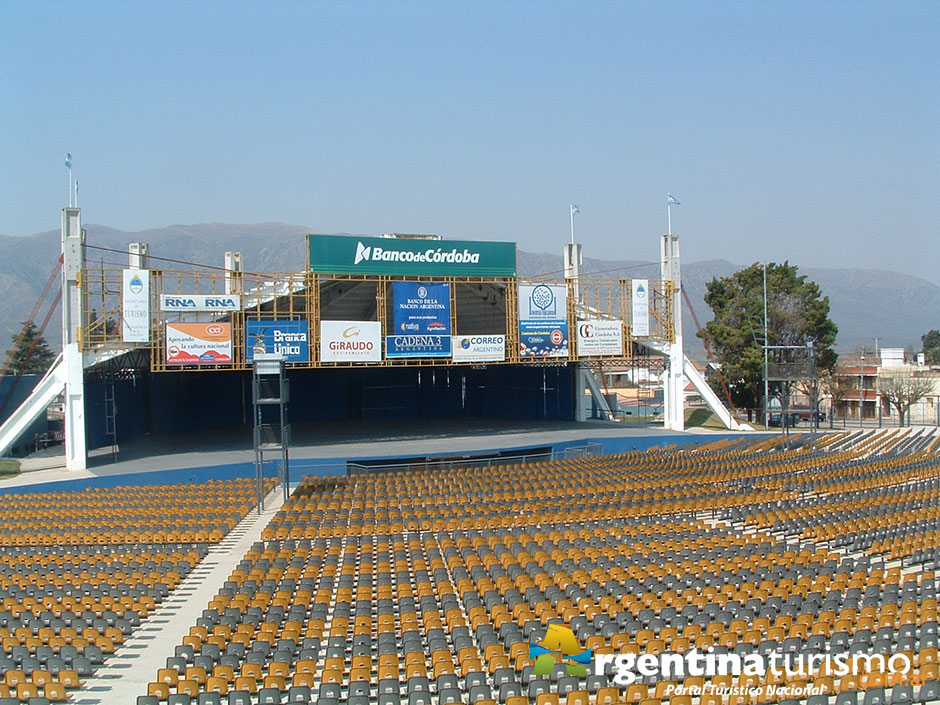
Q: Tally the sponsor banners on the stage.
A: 12